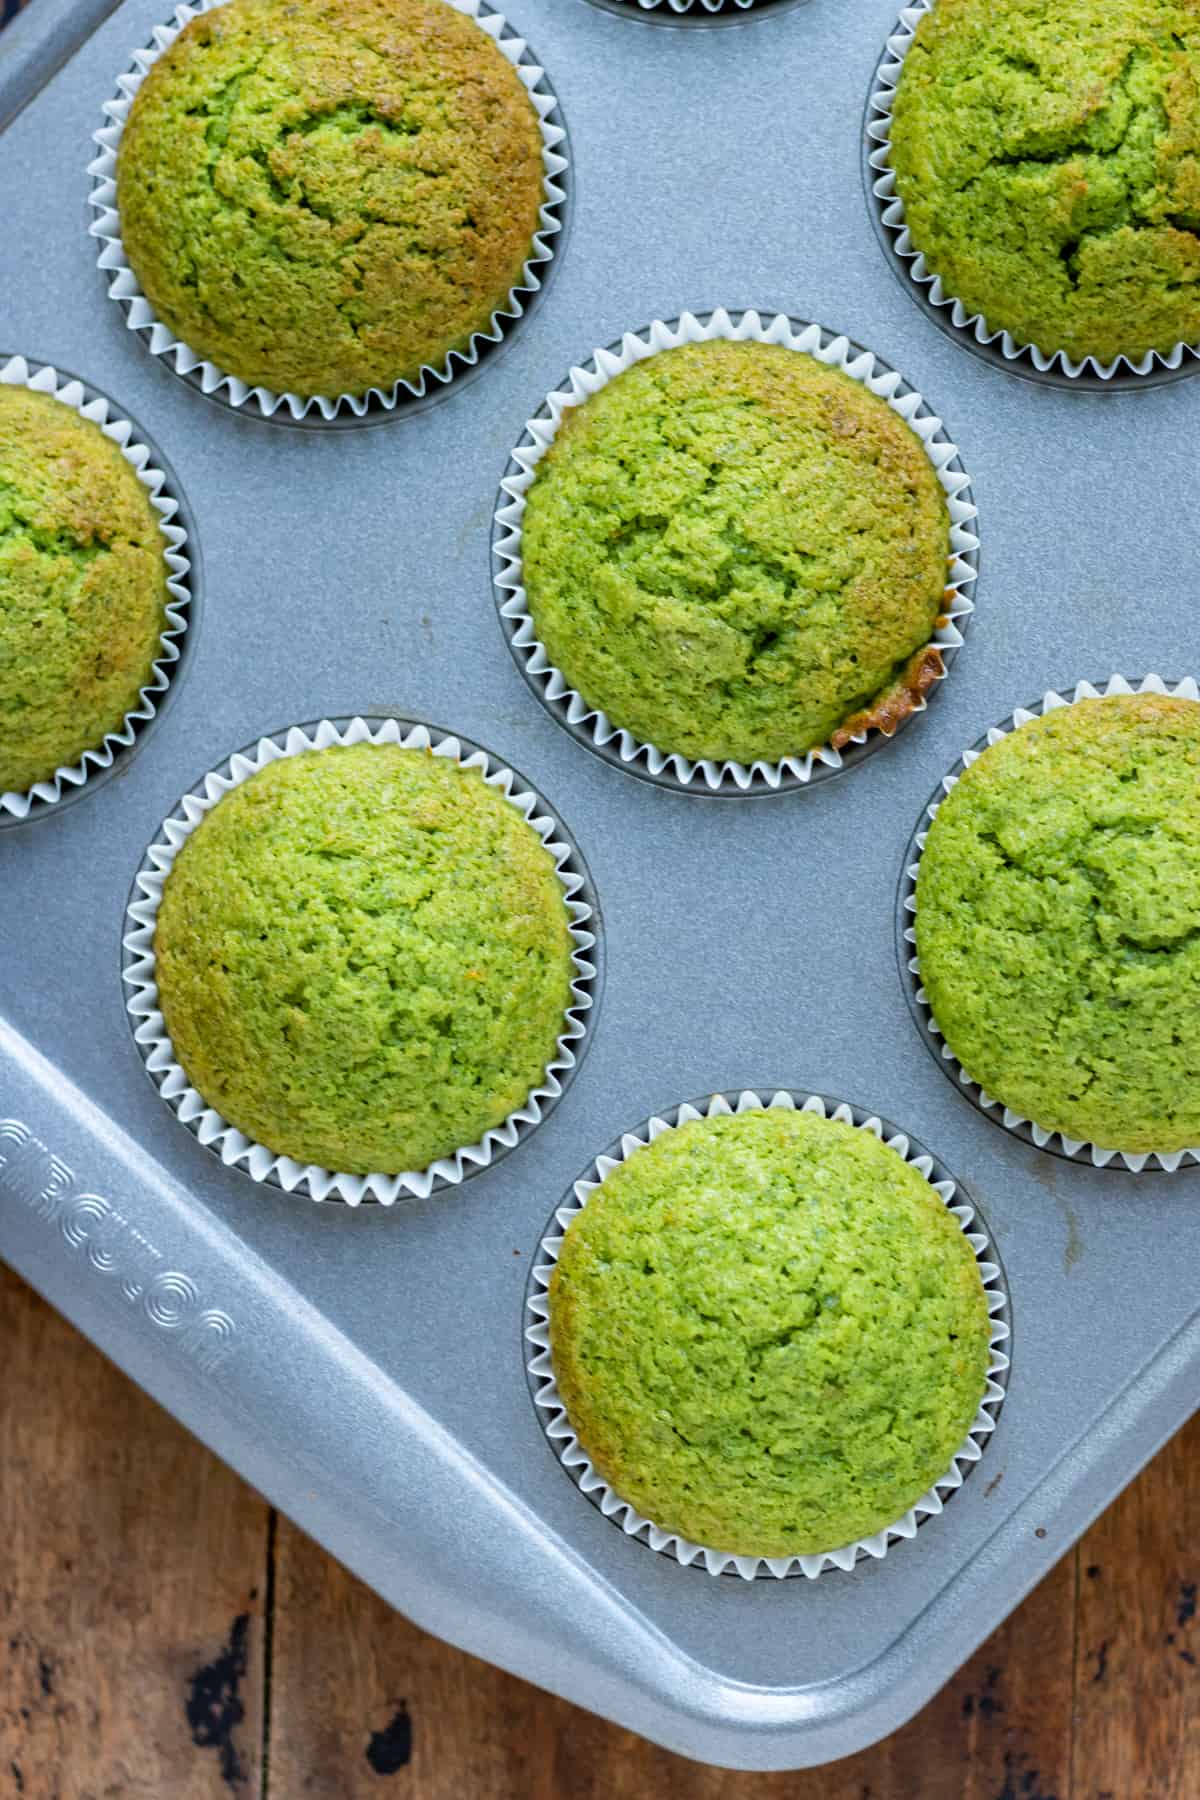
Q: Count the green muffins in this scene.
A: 7